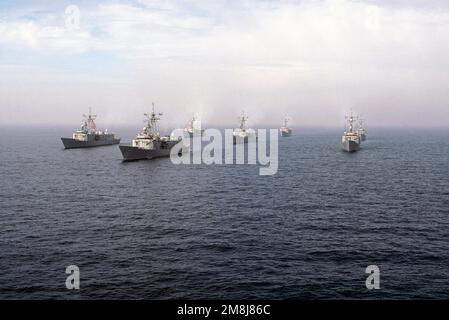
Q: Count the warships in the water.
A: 7